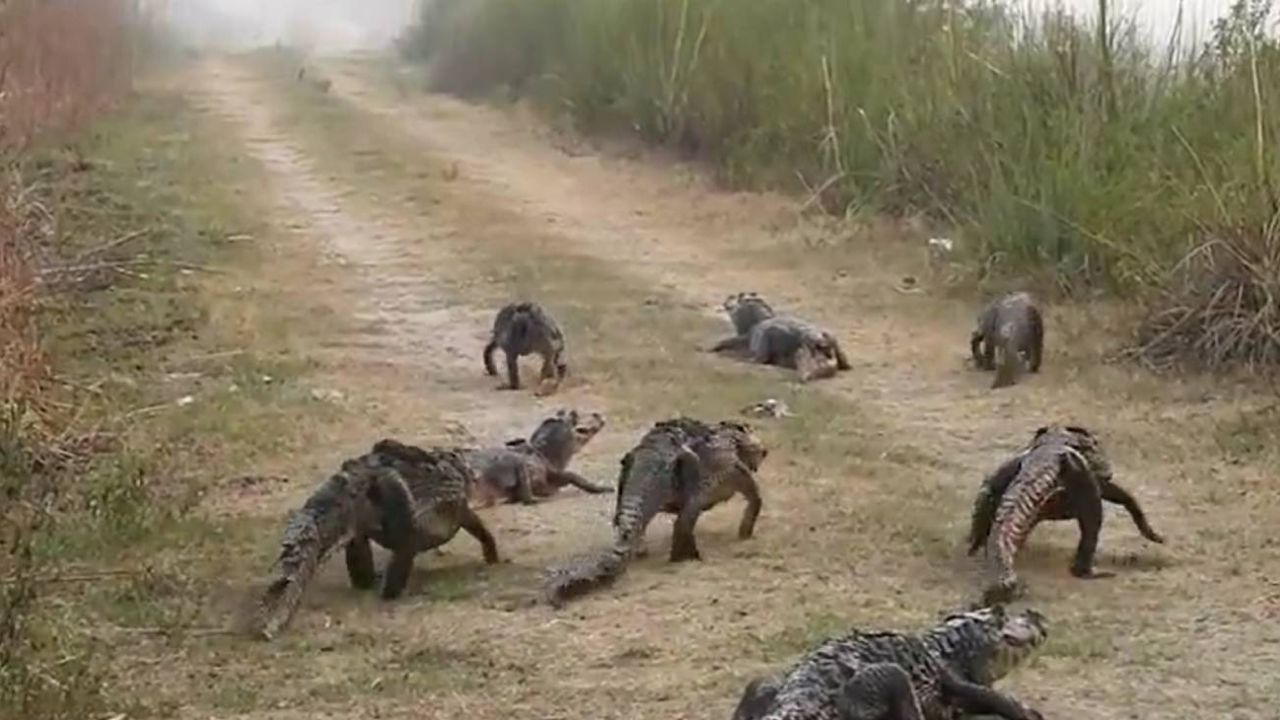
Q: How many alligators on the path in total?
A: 8